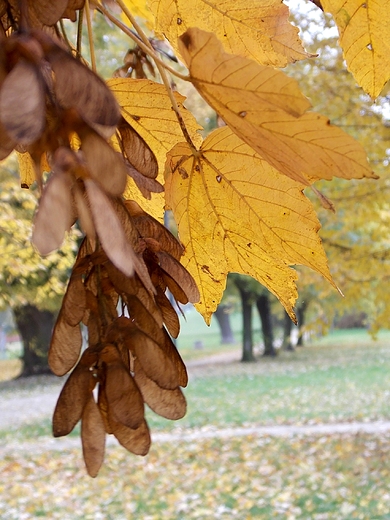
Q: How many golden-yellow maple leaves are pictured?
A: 5